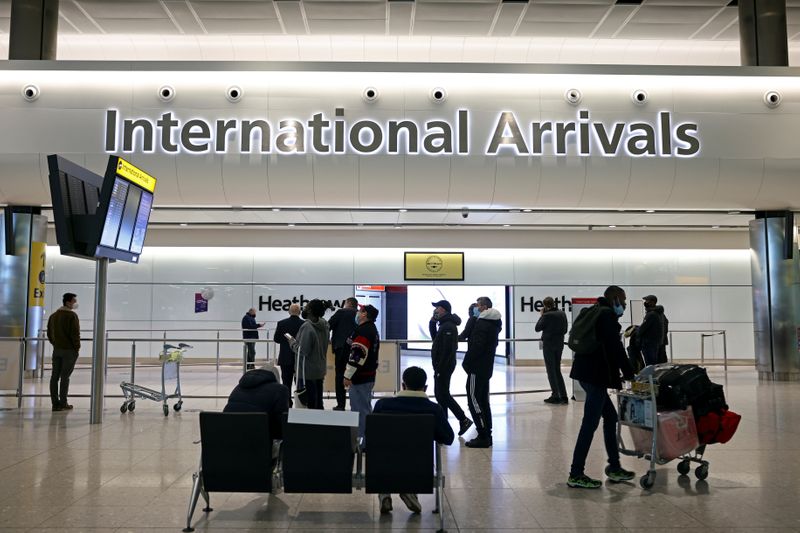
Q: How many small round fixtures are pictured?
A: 8